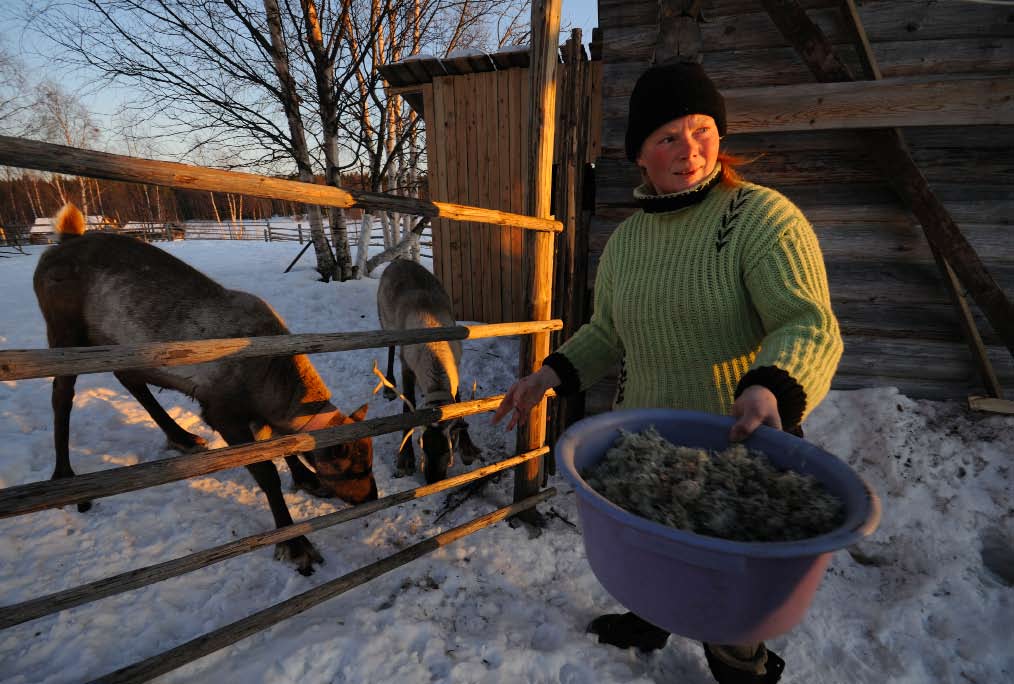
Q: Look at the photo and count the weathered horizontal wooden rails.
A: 5